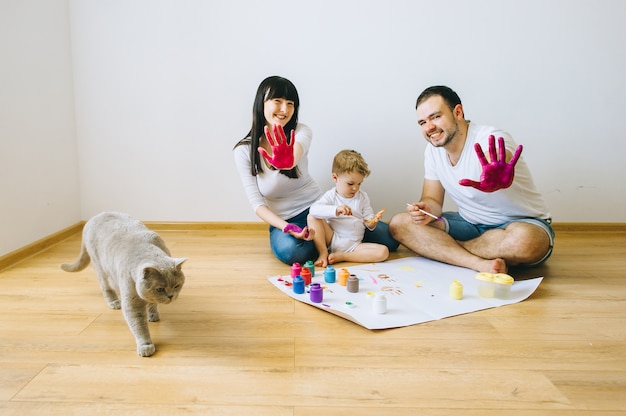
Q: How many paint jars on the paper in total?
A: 10